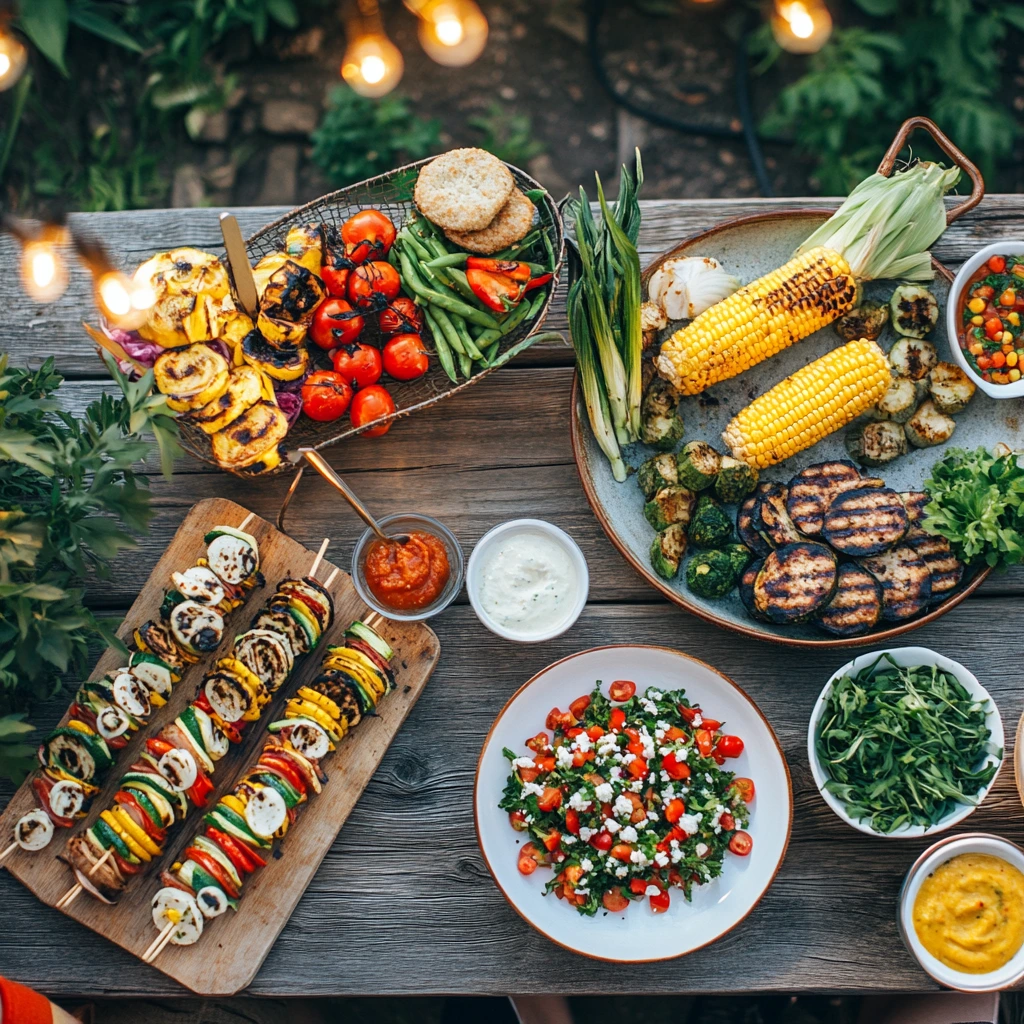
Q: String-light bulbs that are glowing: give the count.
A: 6